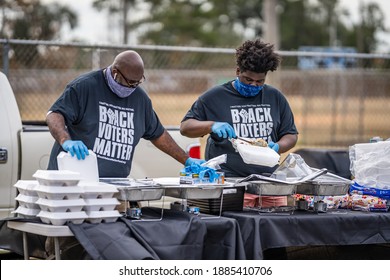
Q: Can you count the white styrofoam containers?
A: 12